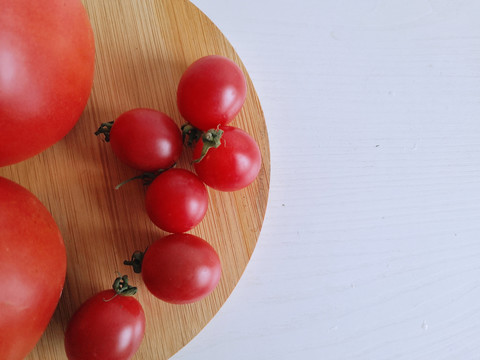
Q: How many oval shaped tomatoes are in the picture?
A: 6